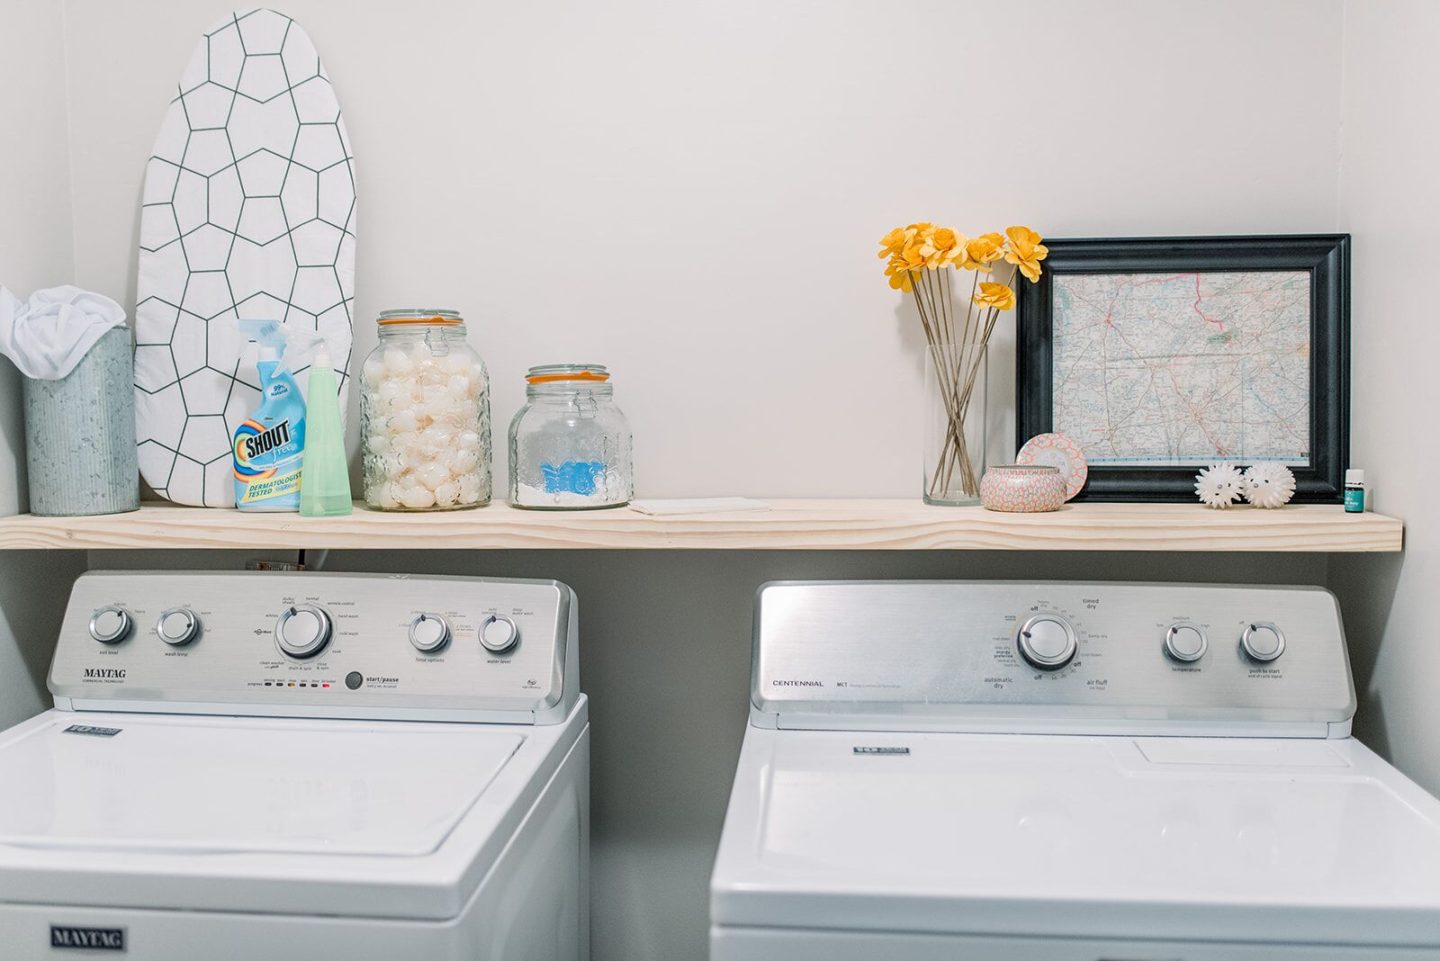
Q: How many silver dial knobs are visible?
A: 8